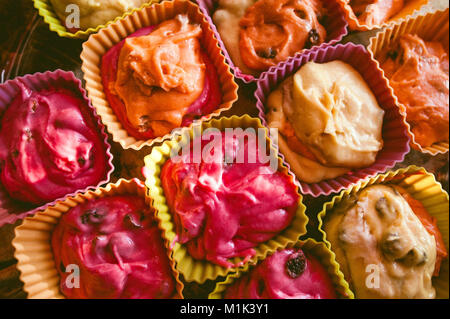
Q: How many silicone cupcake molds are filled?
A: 11